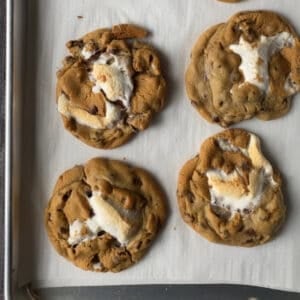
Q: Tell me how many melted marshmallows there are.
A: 4